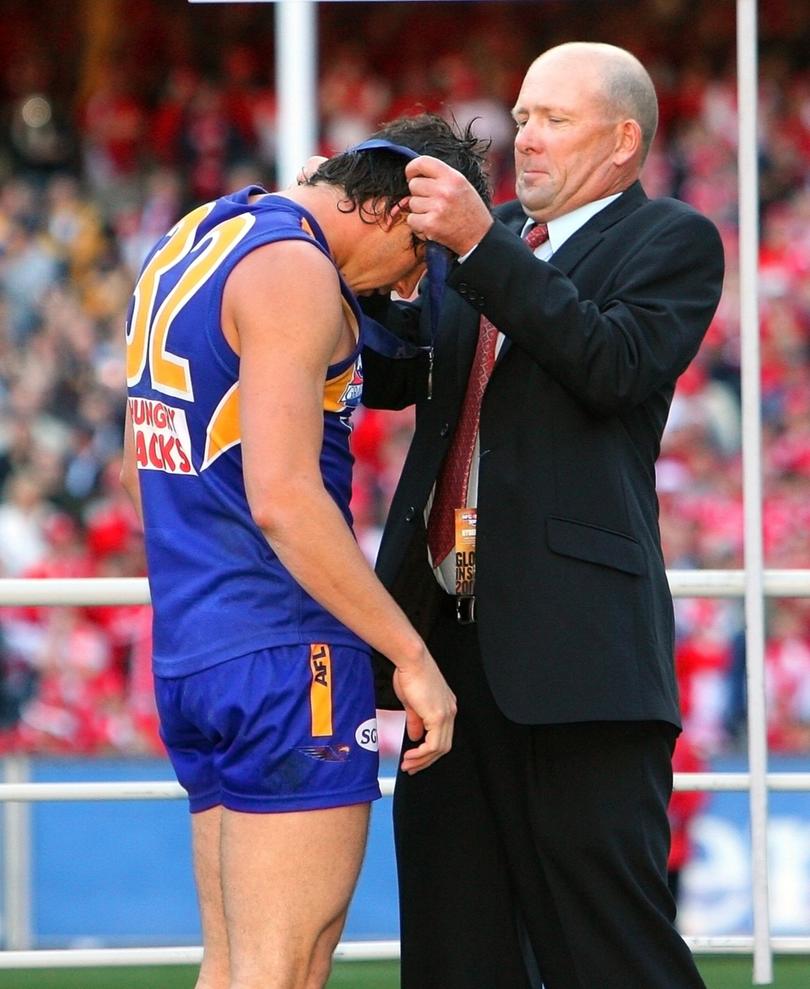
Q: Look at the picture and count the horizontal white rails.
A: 3